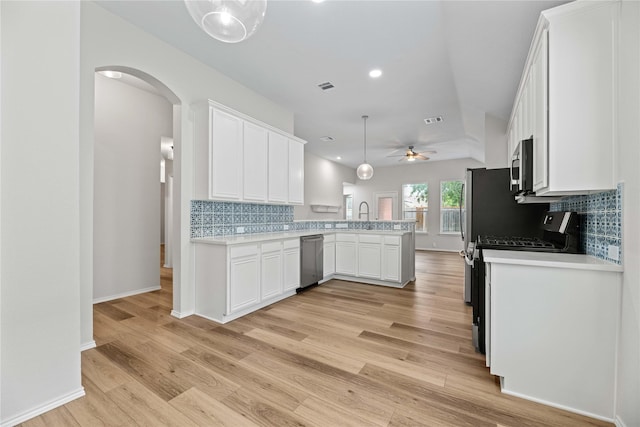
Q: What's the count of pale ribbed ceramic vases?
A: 0